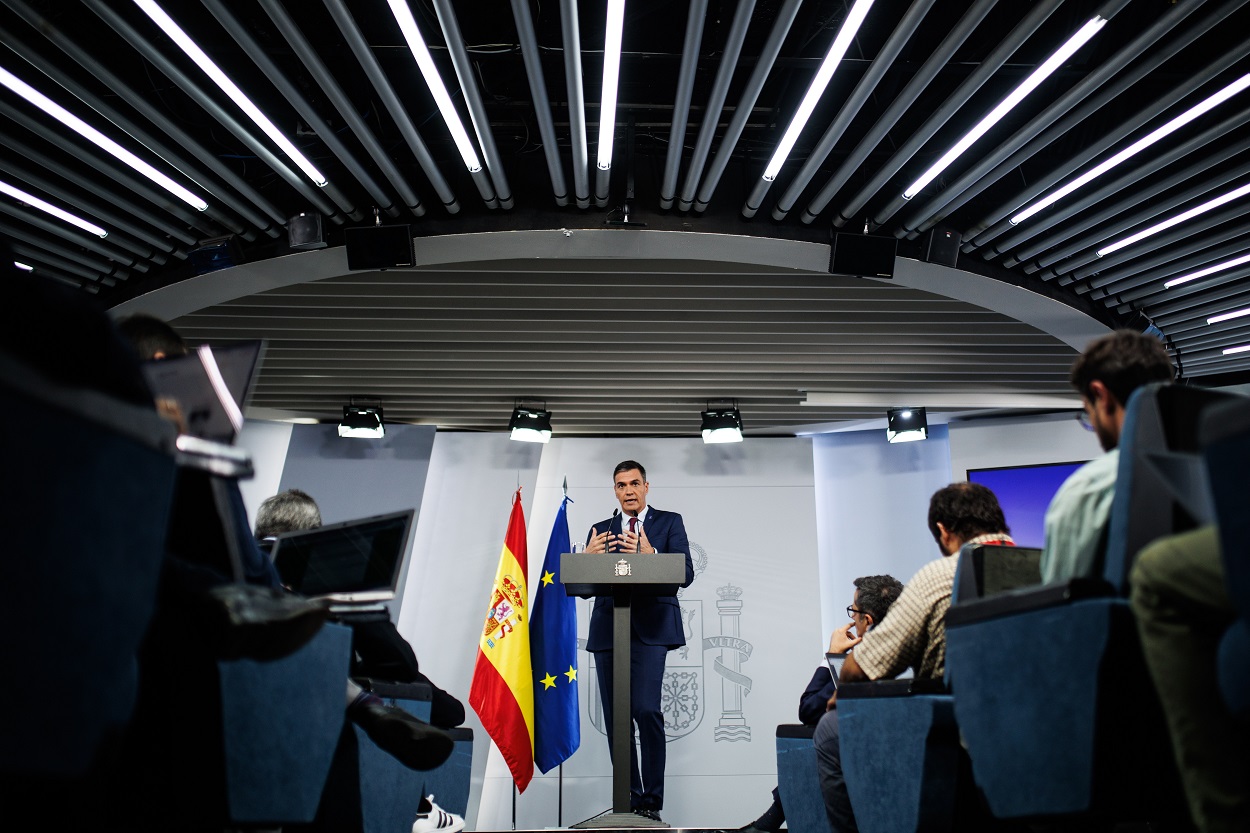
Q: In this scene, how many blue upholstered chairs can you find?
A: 8